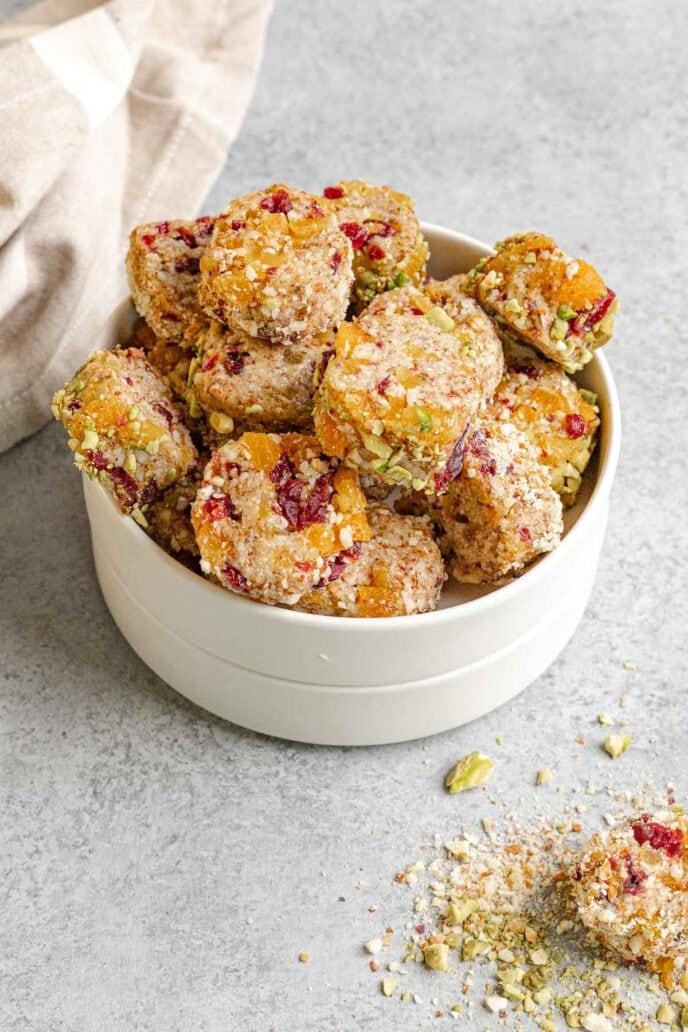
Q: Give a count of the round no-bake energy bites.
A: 15